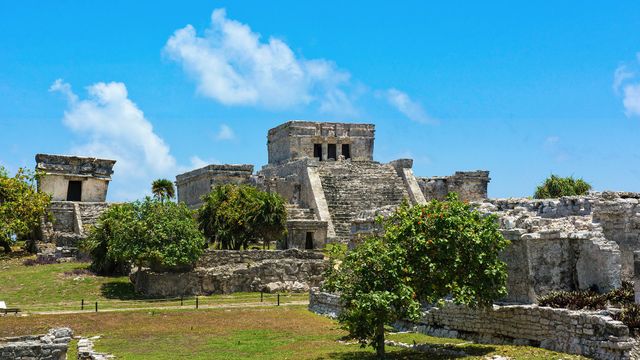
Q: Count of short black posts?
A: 6